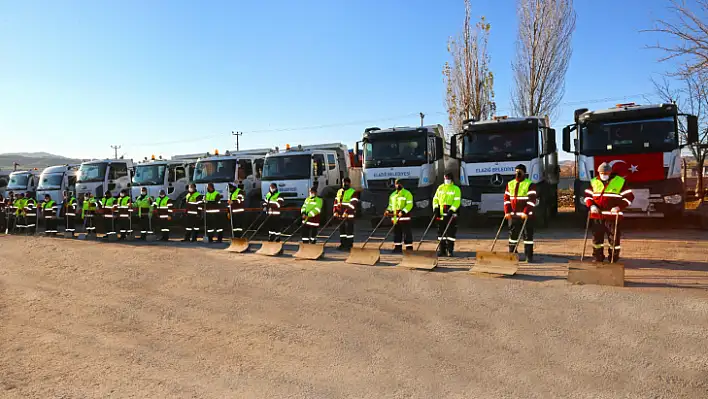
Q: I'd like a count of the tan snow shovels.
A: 7